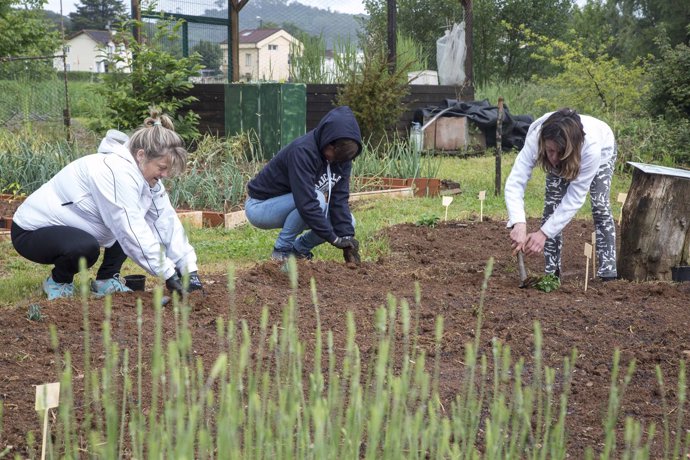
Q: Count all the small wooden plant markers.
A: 6